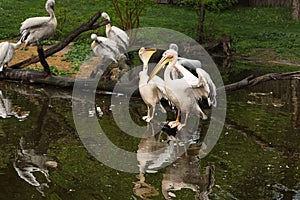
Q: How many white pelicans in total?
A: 7